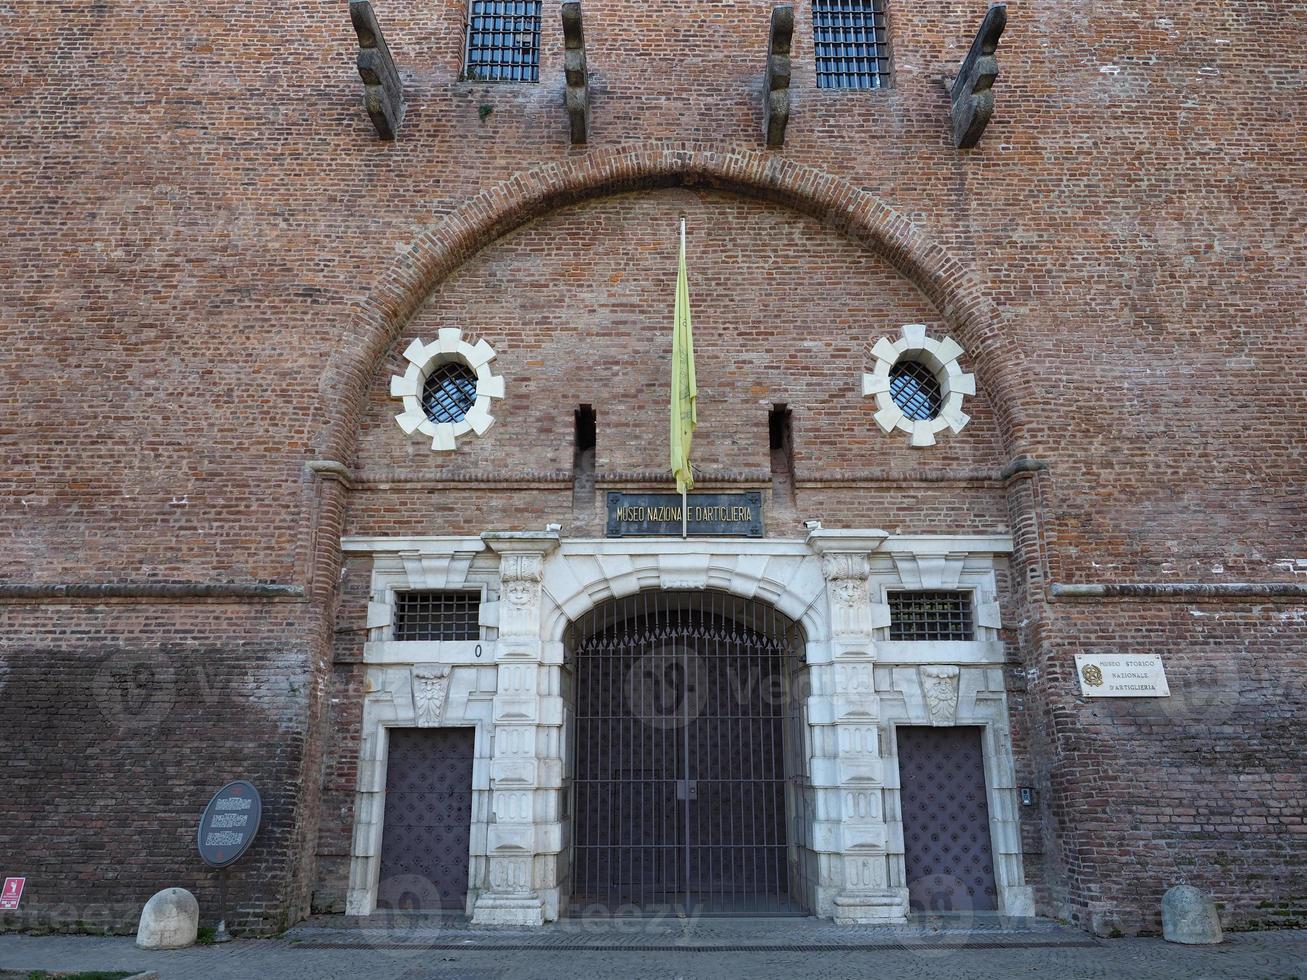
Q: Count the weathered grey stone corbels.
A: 4